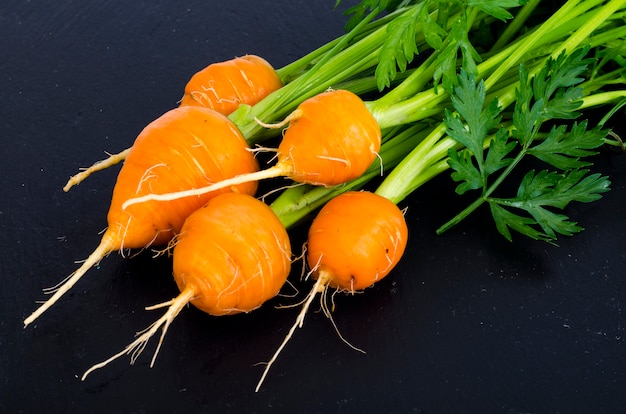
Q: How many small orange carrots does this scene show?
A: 5